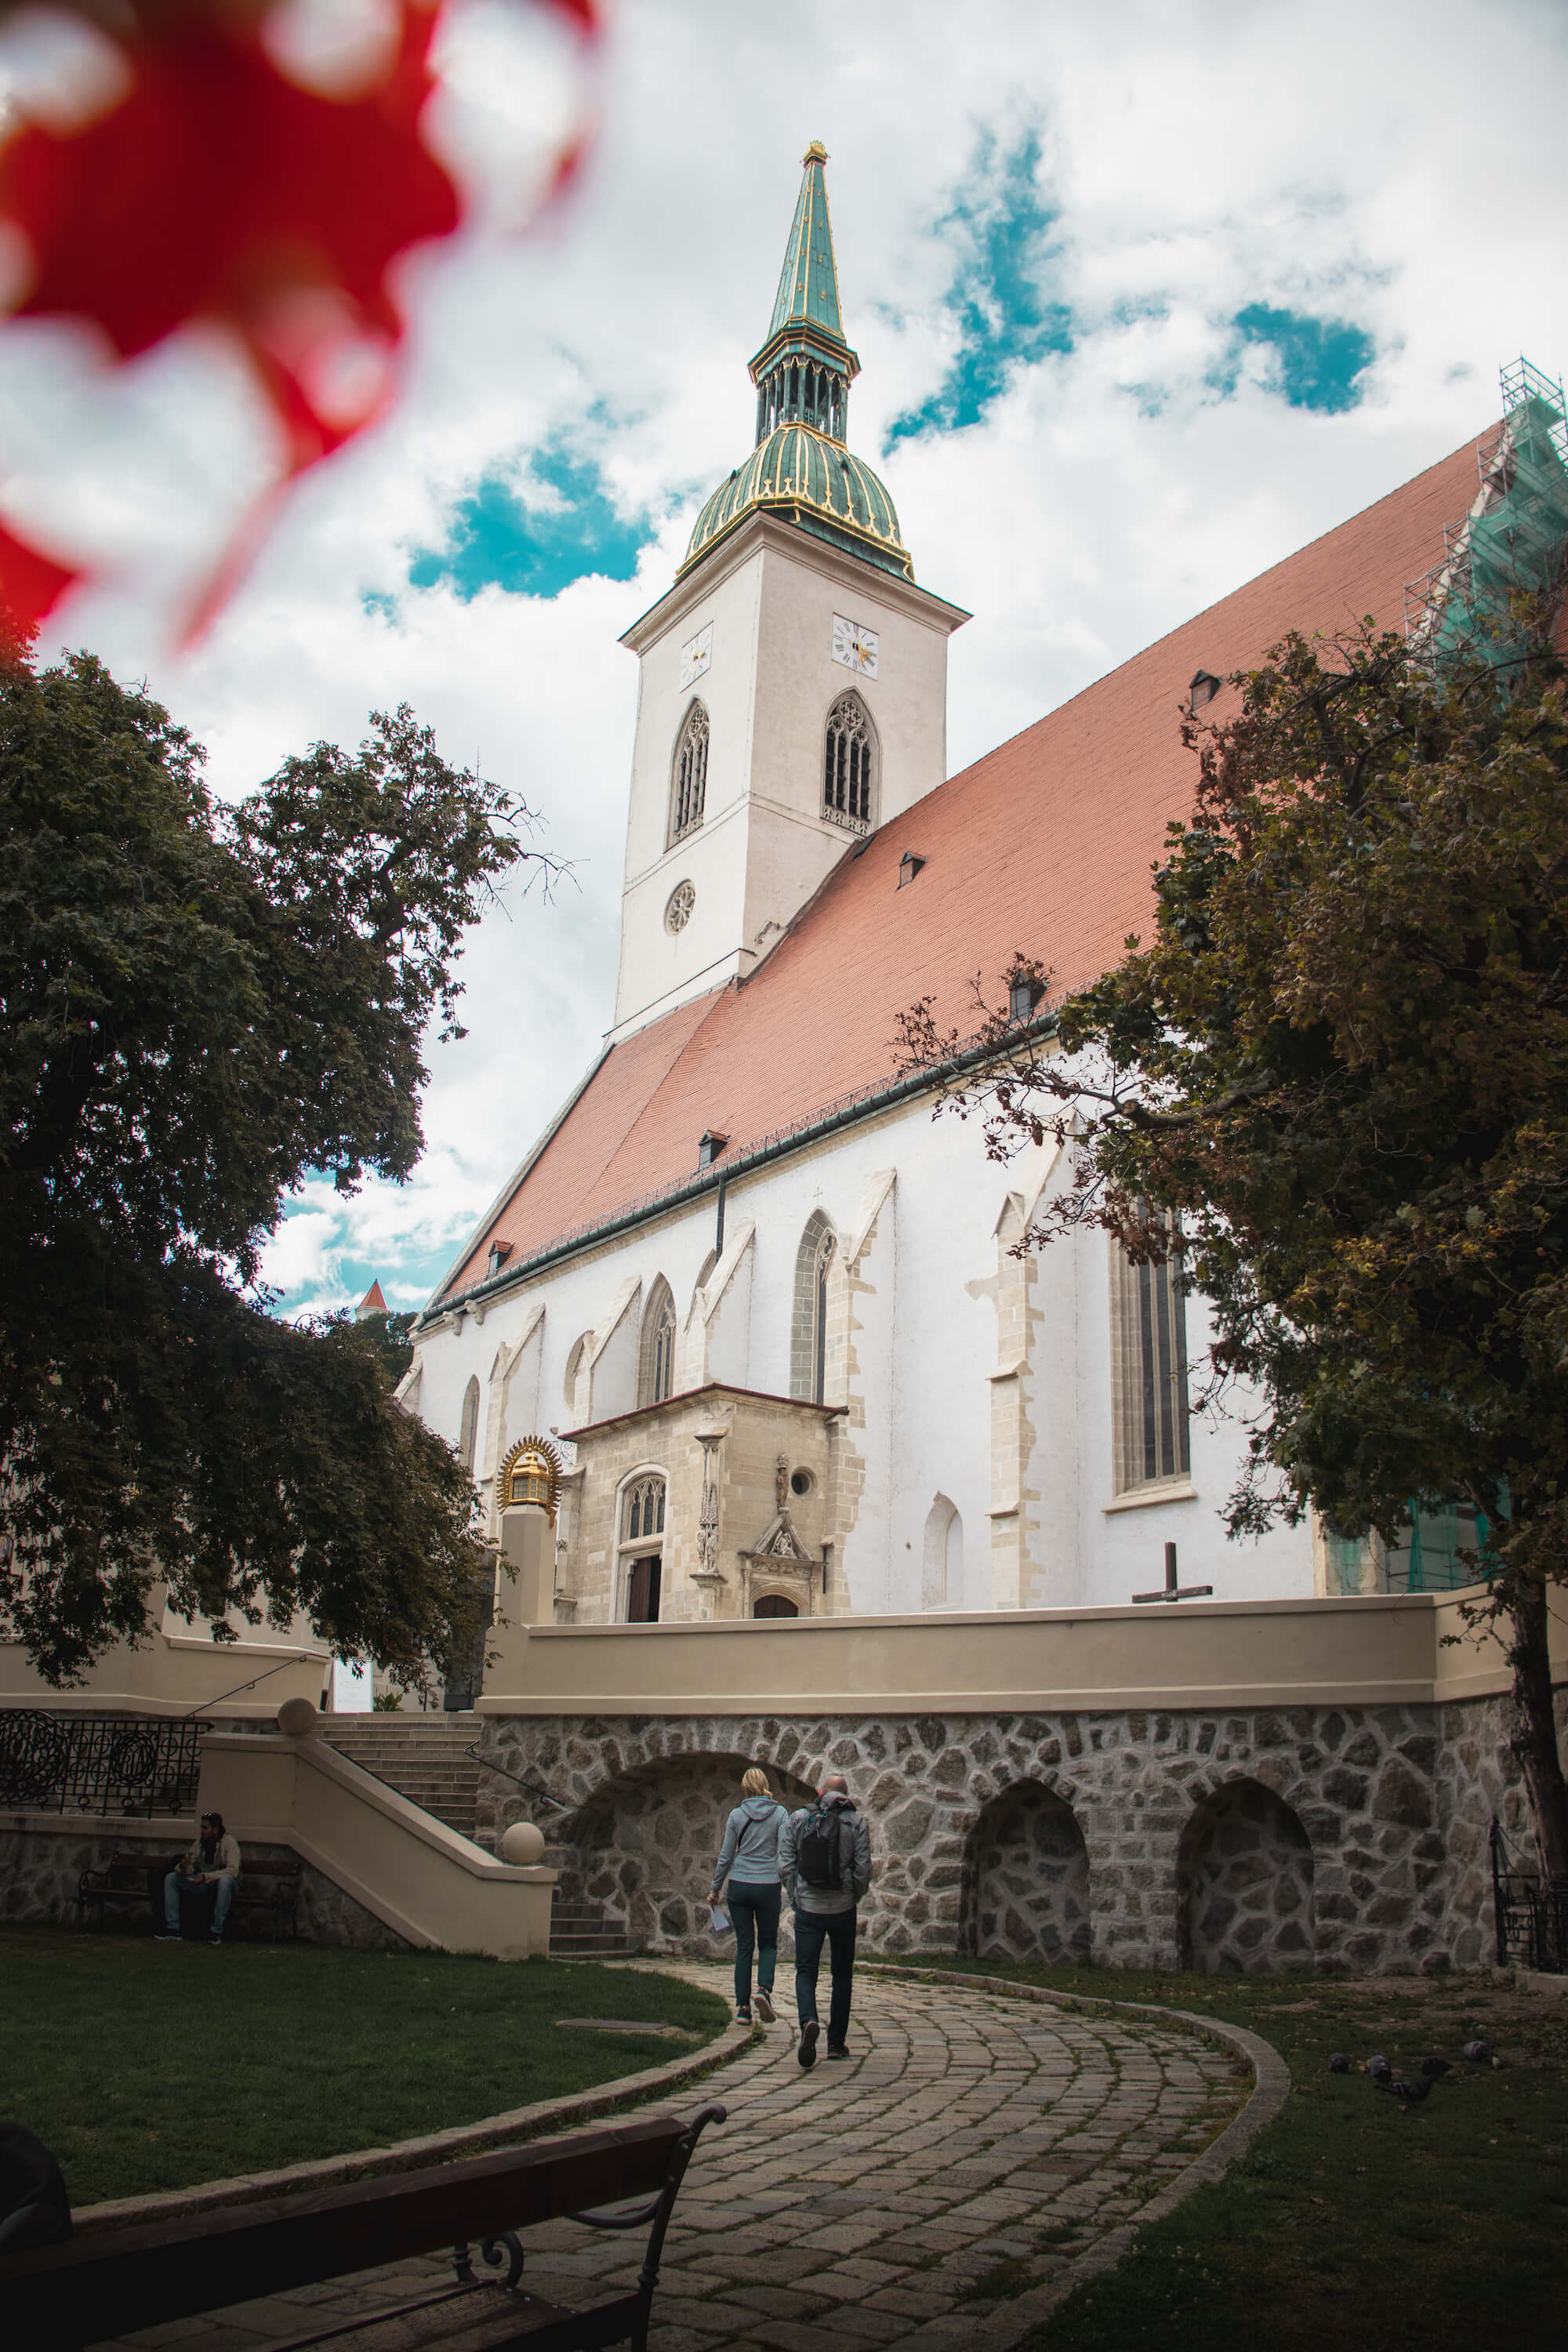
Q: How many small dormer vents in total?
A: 5